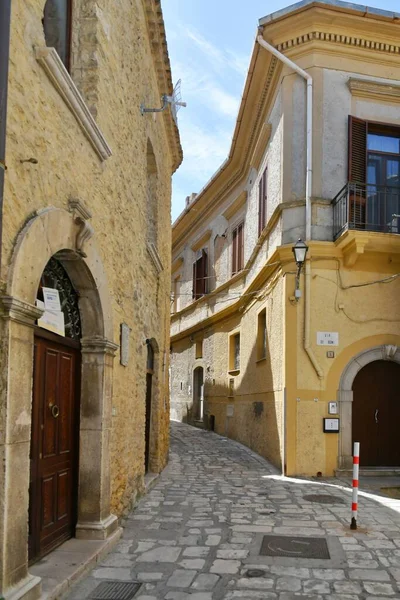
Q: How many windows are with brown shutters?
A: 4